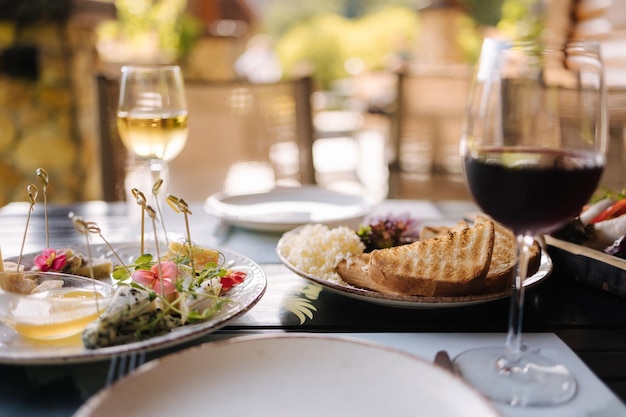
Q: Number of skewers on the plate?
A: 8